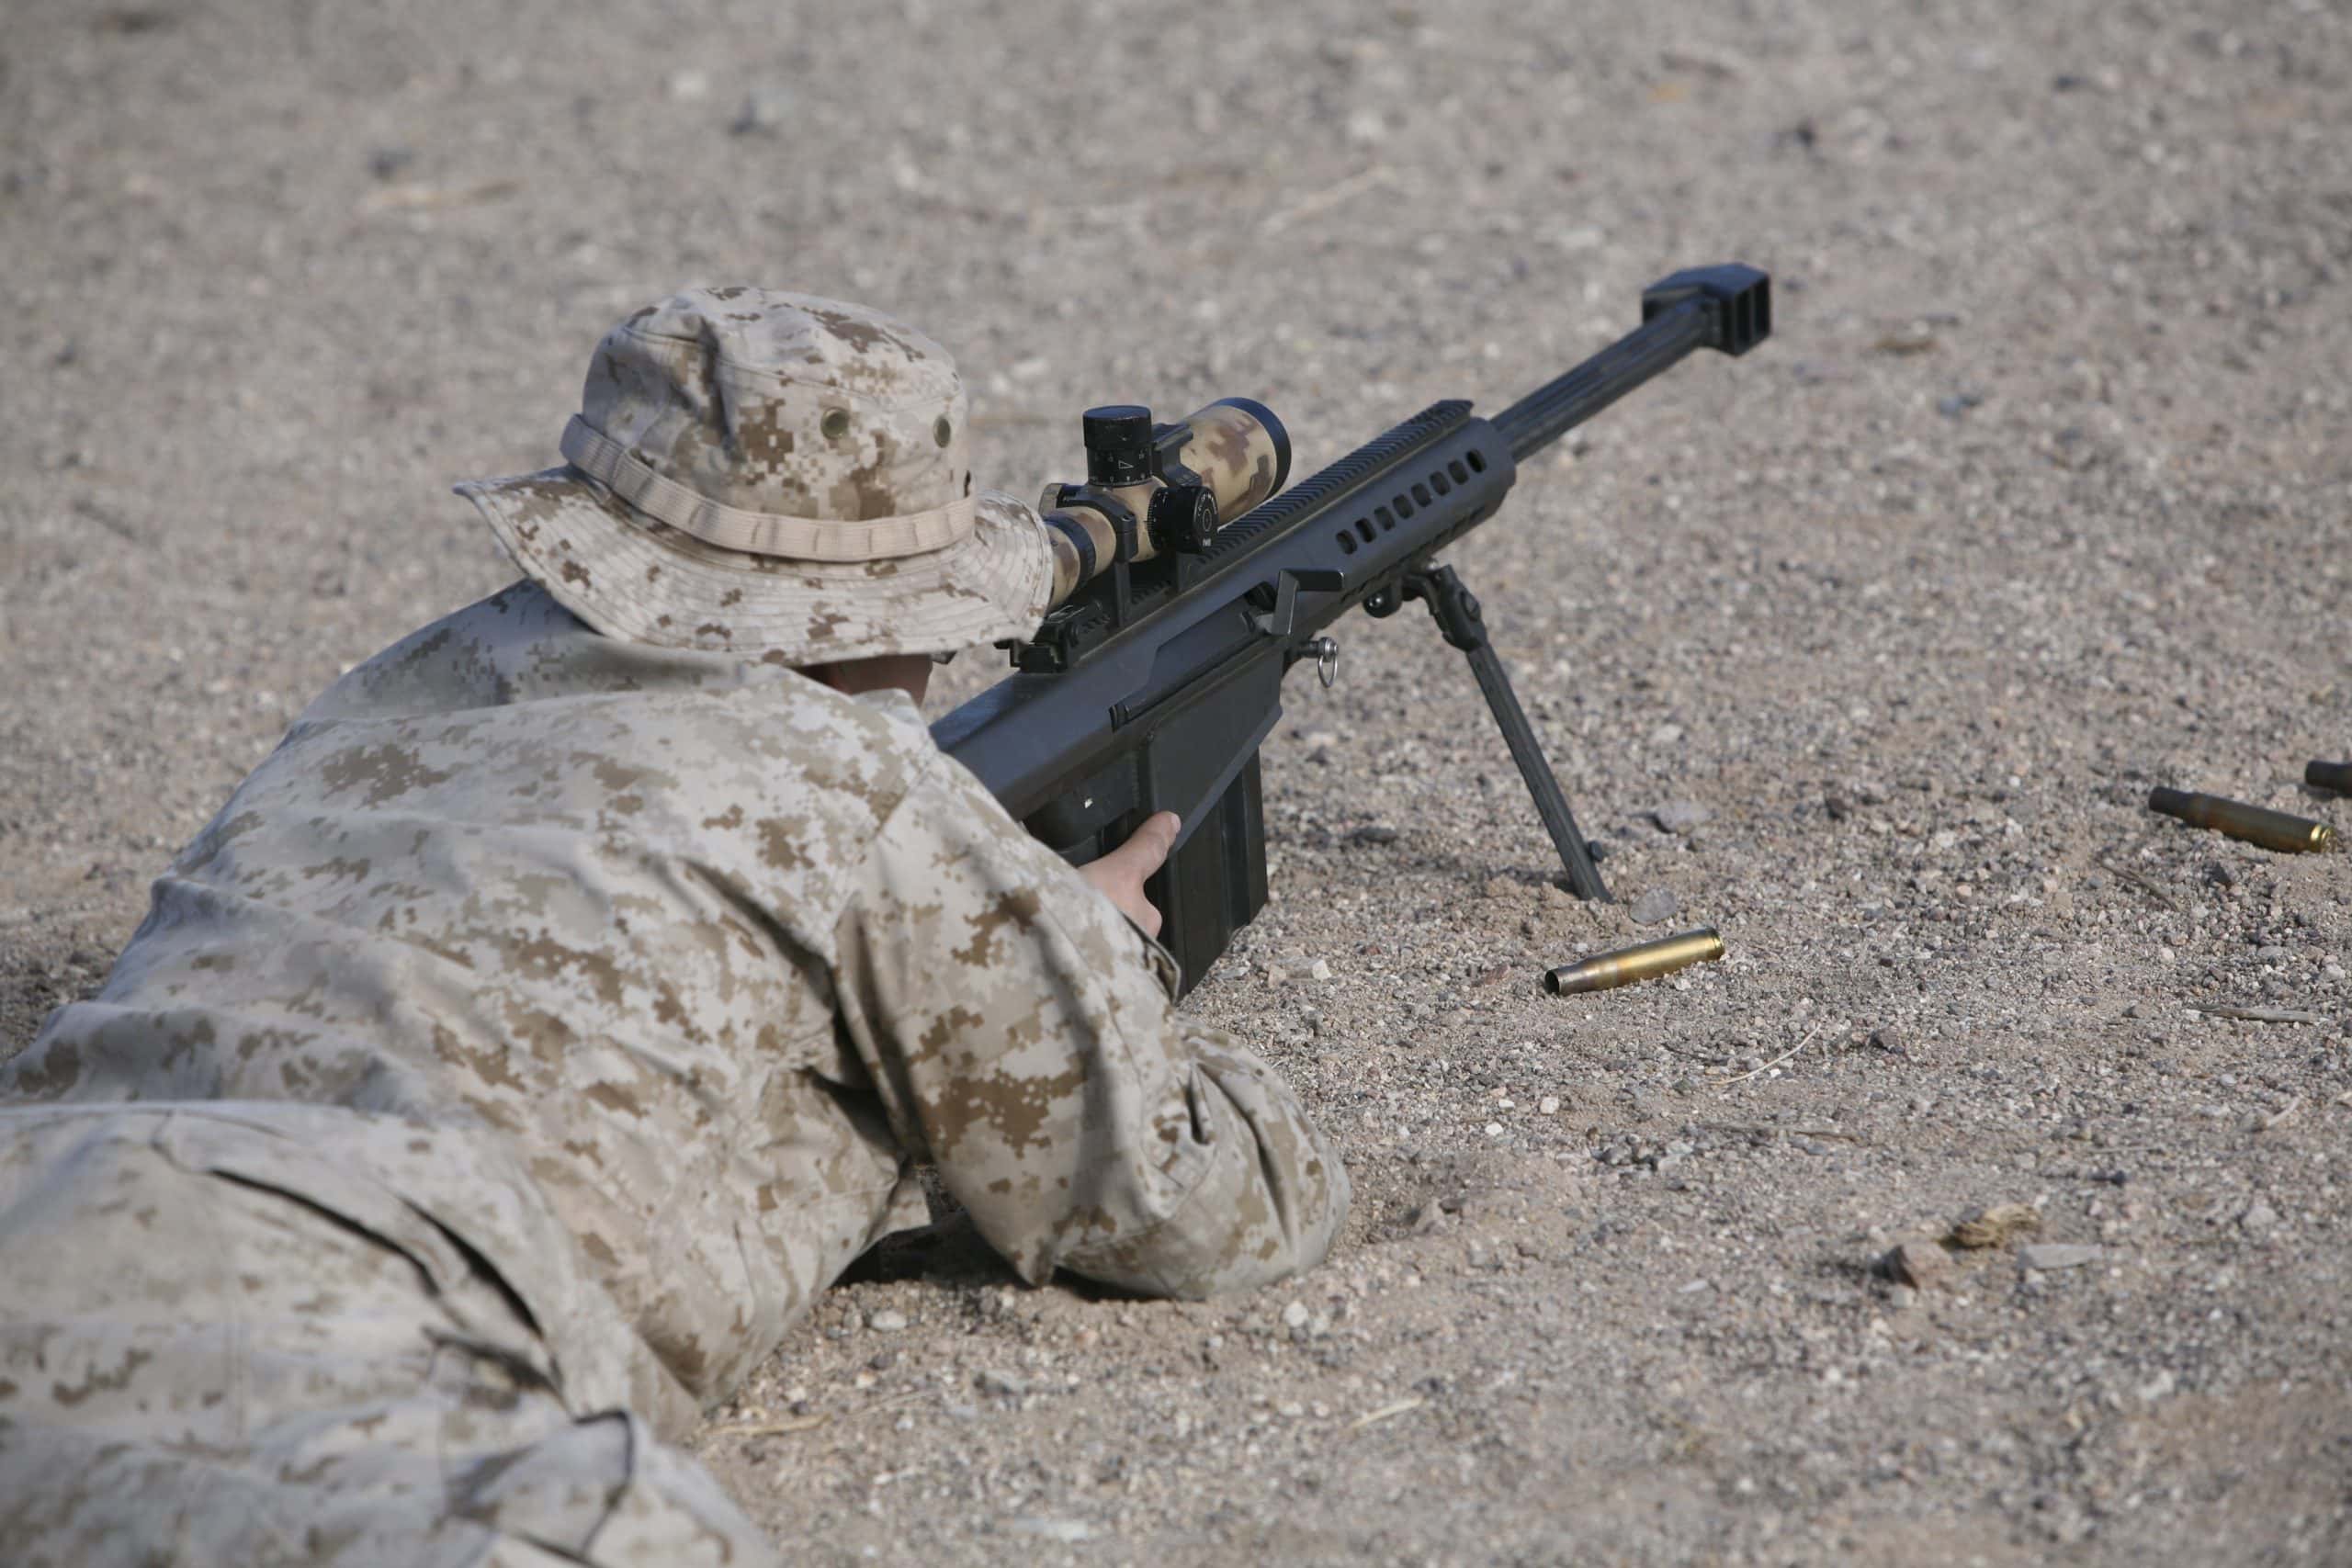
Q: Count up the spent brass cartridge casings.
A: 3